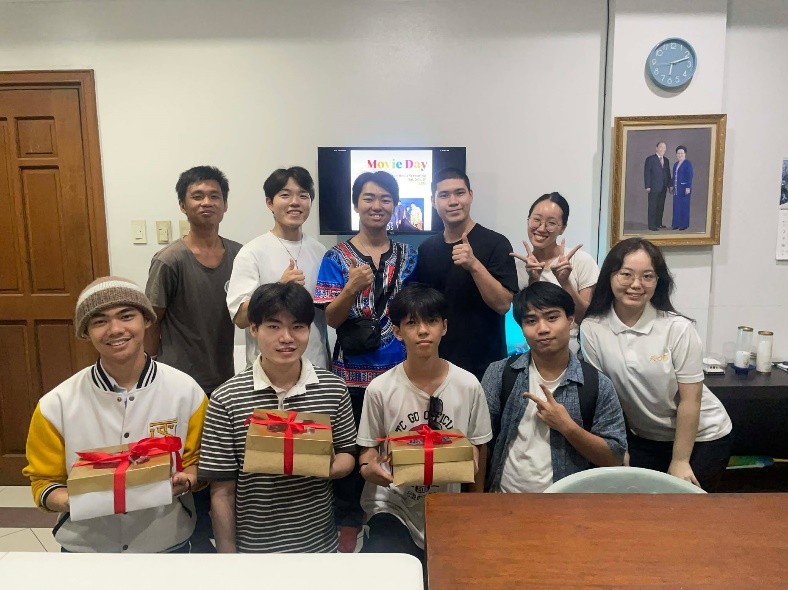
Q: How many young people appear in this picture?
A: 10